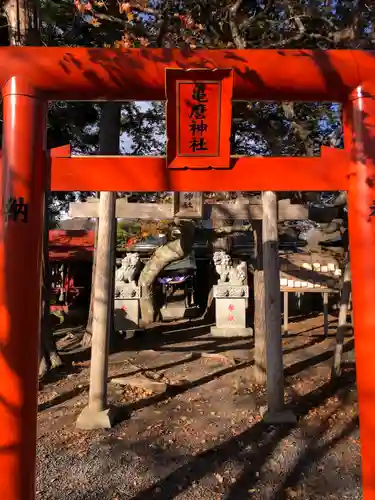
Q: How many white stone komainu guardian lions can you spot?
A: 2